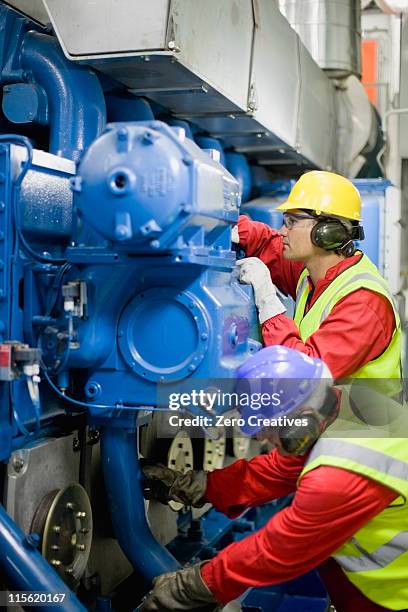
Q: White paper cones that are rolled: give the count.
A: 0